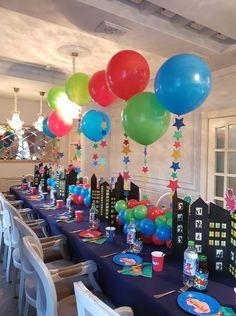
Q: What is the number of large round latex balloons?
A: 9